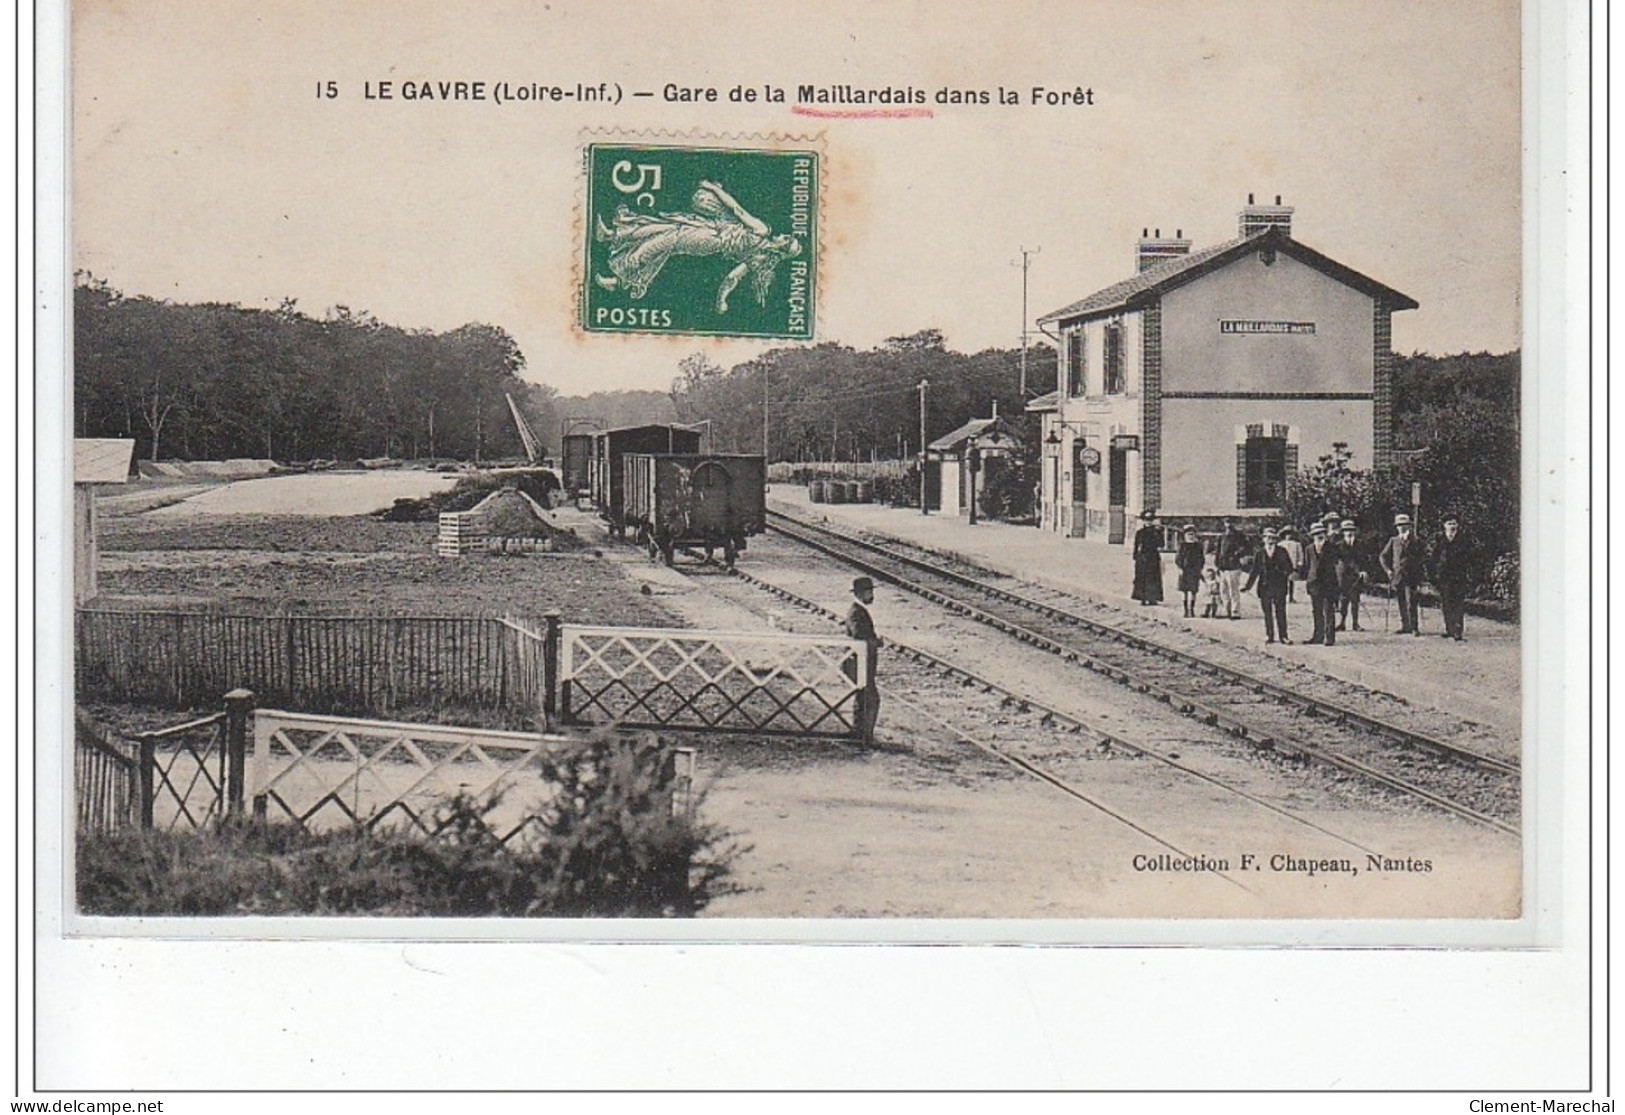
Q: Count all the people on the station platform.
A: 11